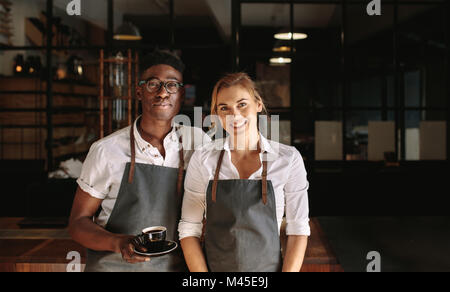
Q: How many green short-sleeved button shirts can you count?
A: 0